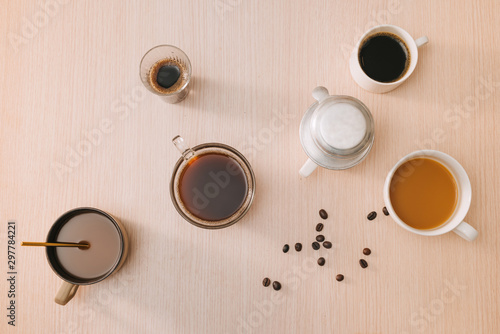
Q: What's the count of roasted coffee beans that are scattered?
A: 15